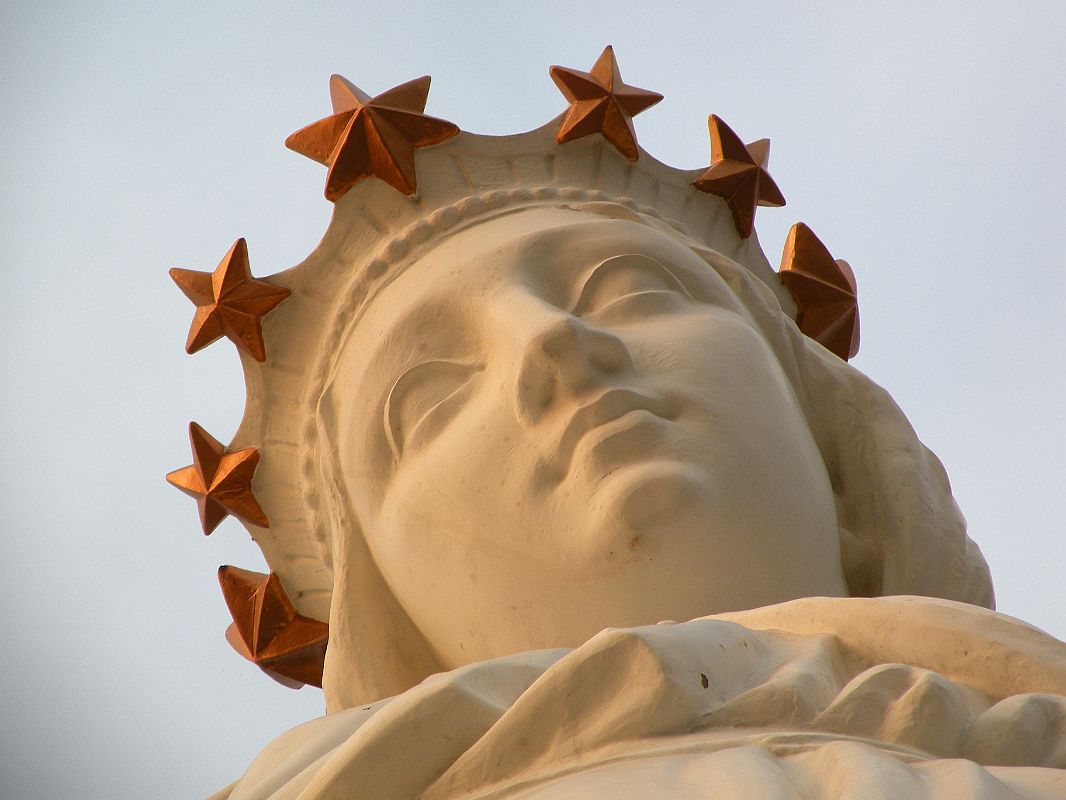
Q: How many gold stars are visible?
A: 7